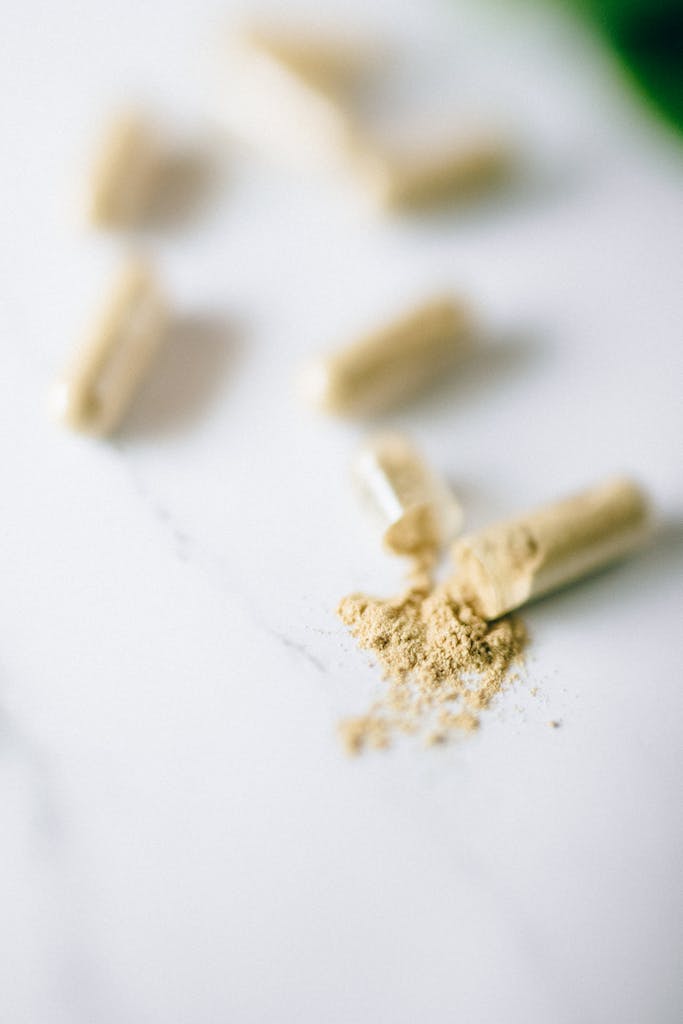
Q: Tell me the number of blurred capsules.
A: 5